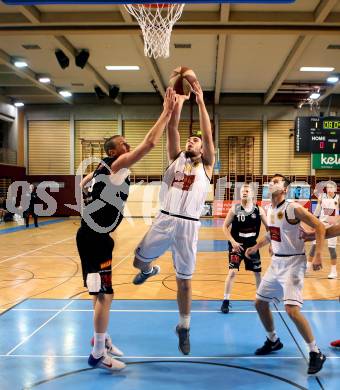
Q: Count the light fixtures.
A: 8